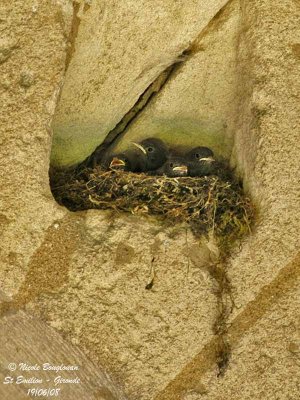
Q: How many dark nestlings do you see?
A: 4